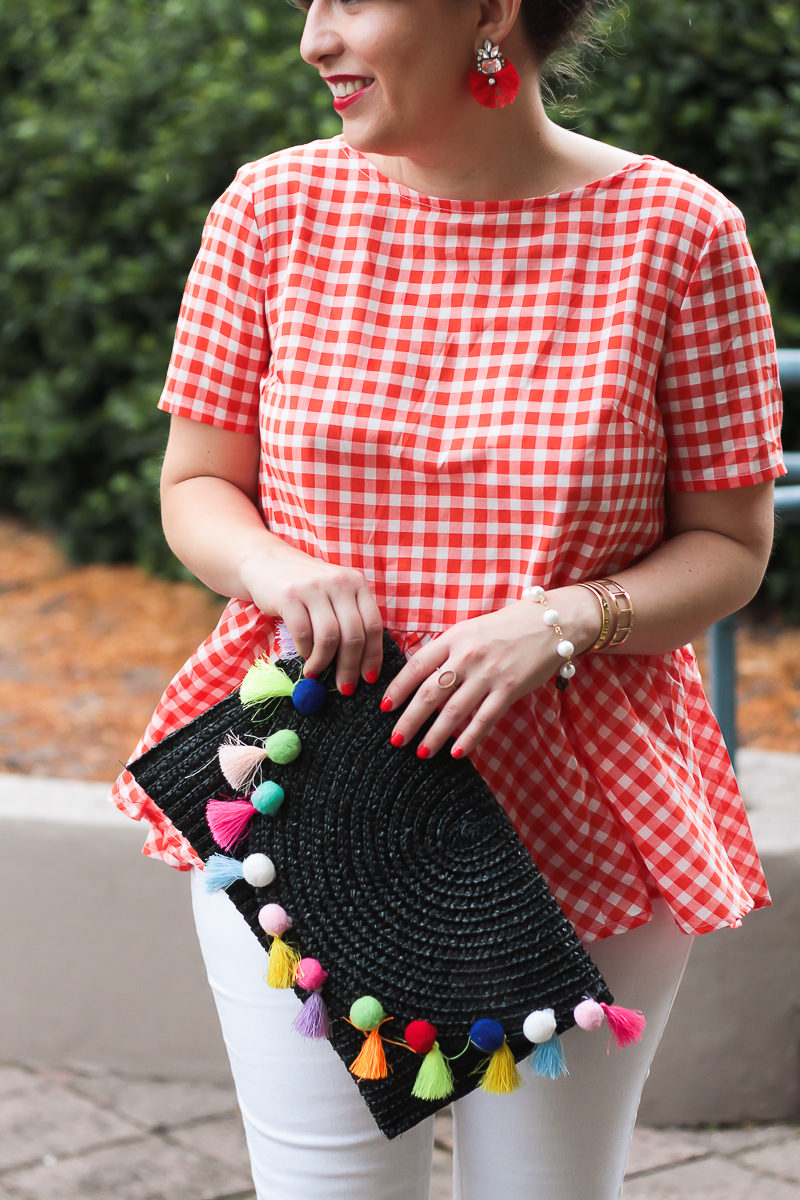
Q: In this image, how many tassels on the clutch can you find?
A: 12